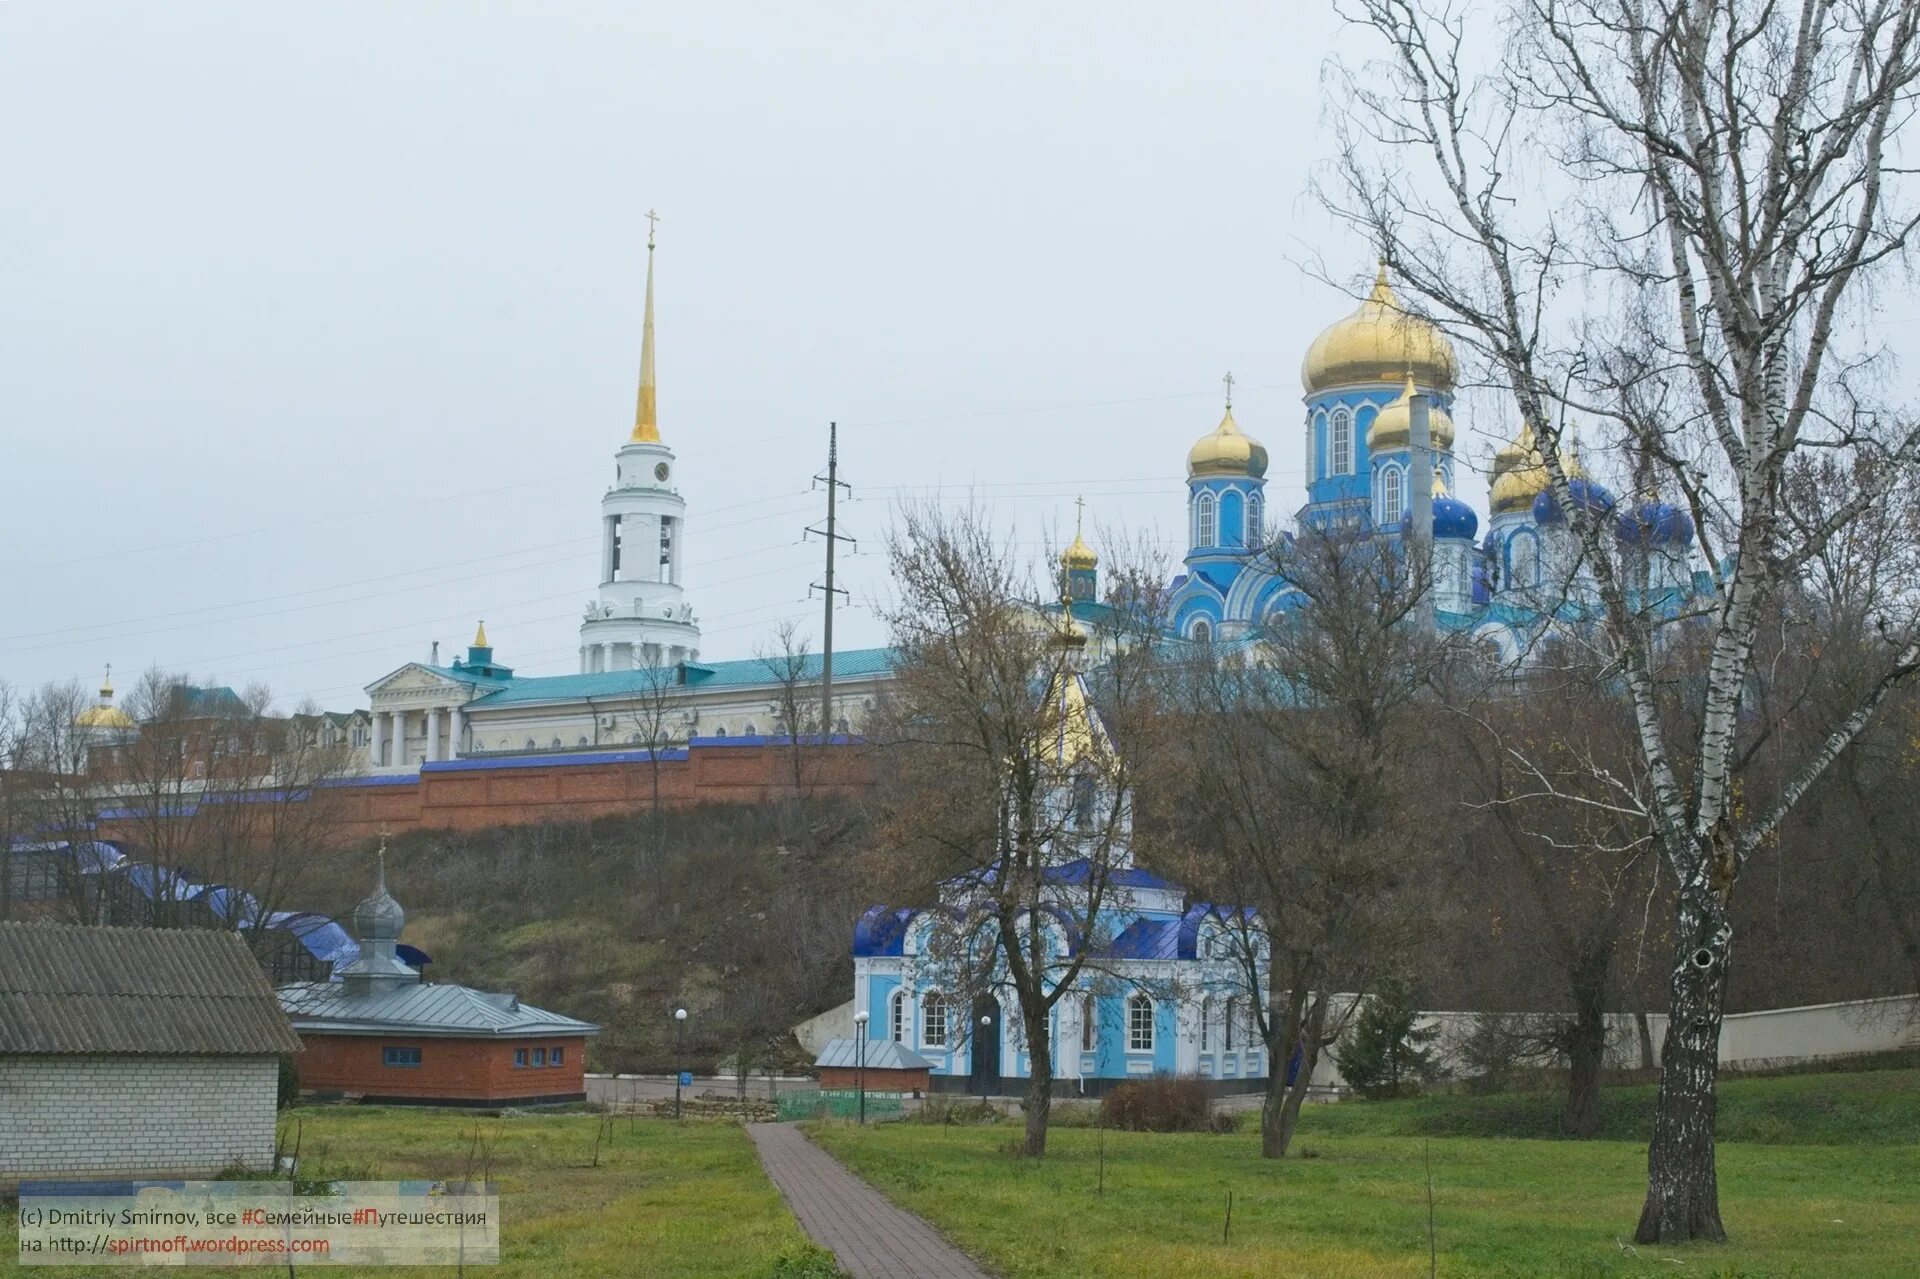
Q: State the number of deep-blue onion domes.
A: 3